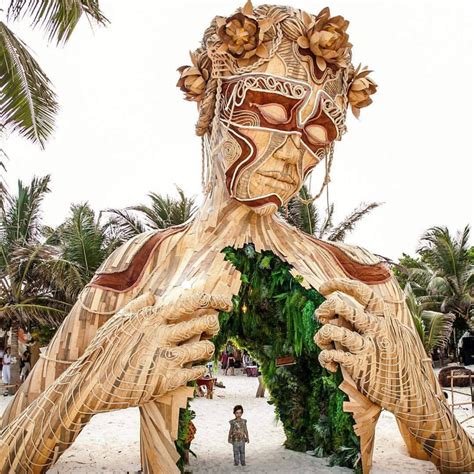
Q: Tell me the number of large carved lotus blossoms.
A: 4